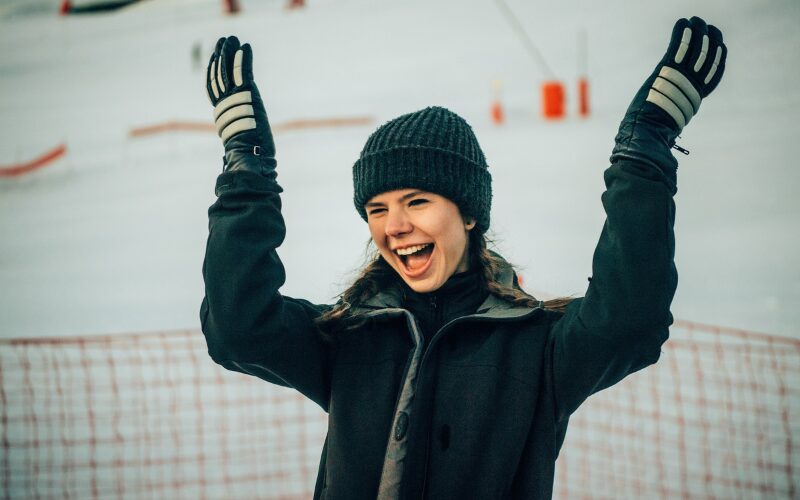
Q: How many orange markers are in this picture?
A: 3